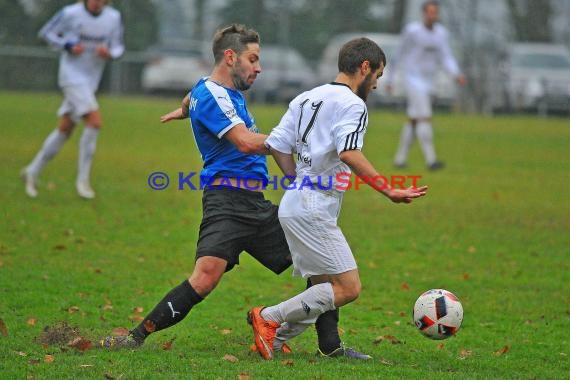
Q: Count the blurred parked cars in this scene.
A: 4